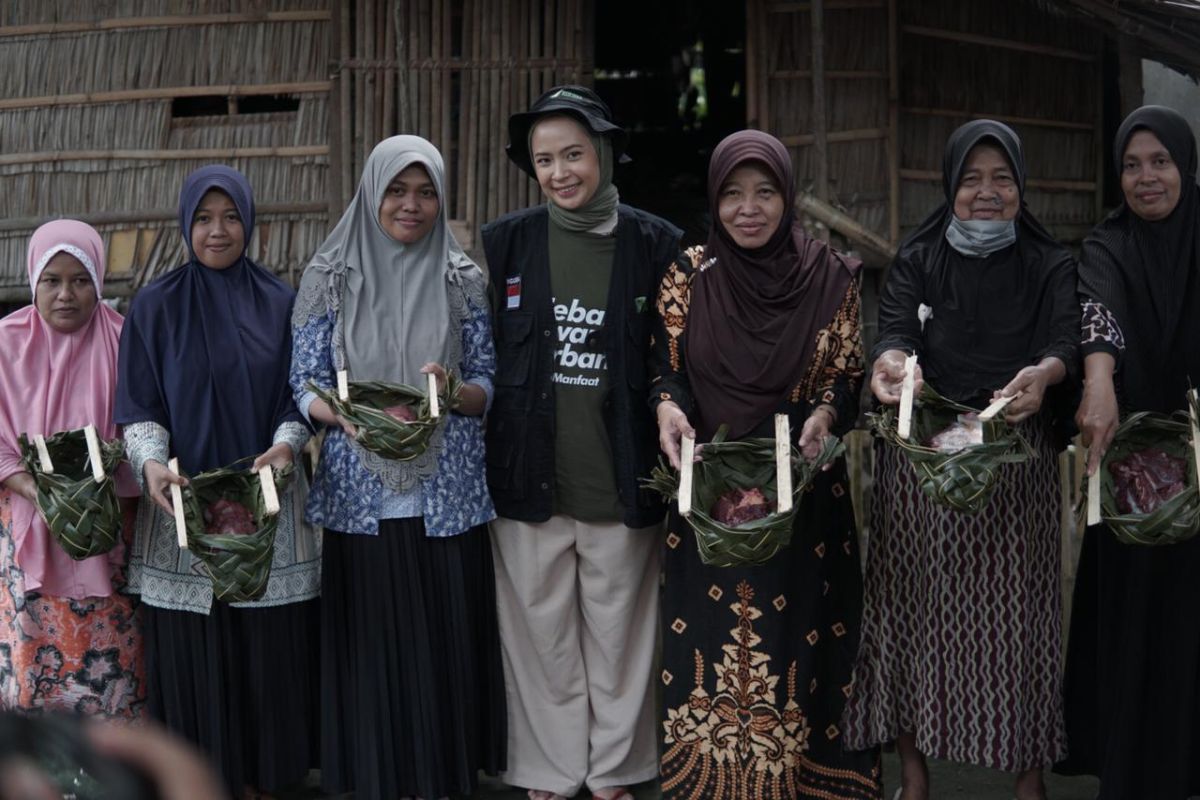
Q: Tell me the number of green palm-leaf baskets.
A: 6